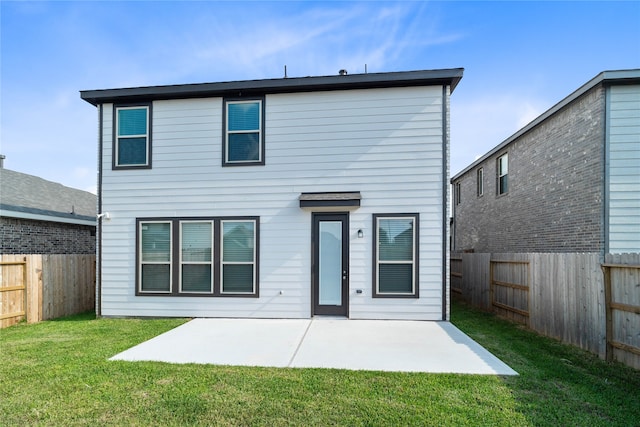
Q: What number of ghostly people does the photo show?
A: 0